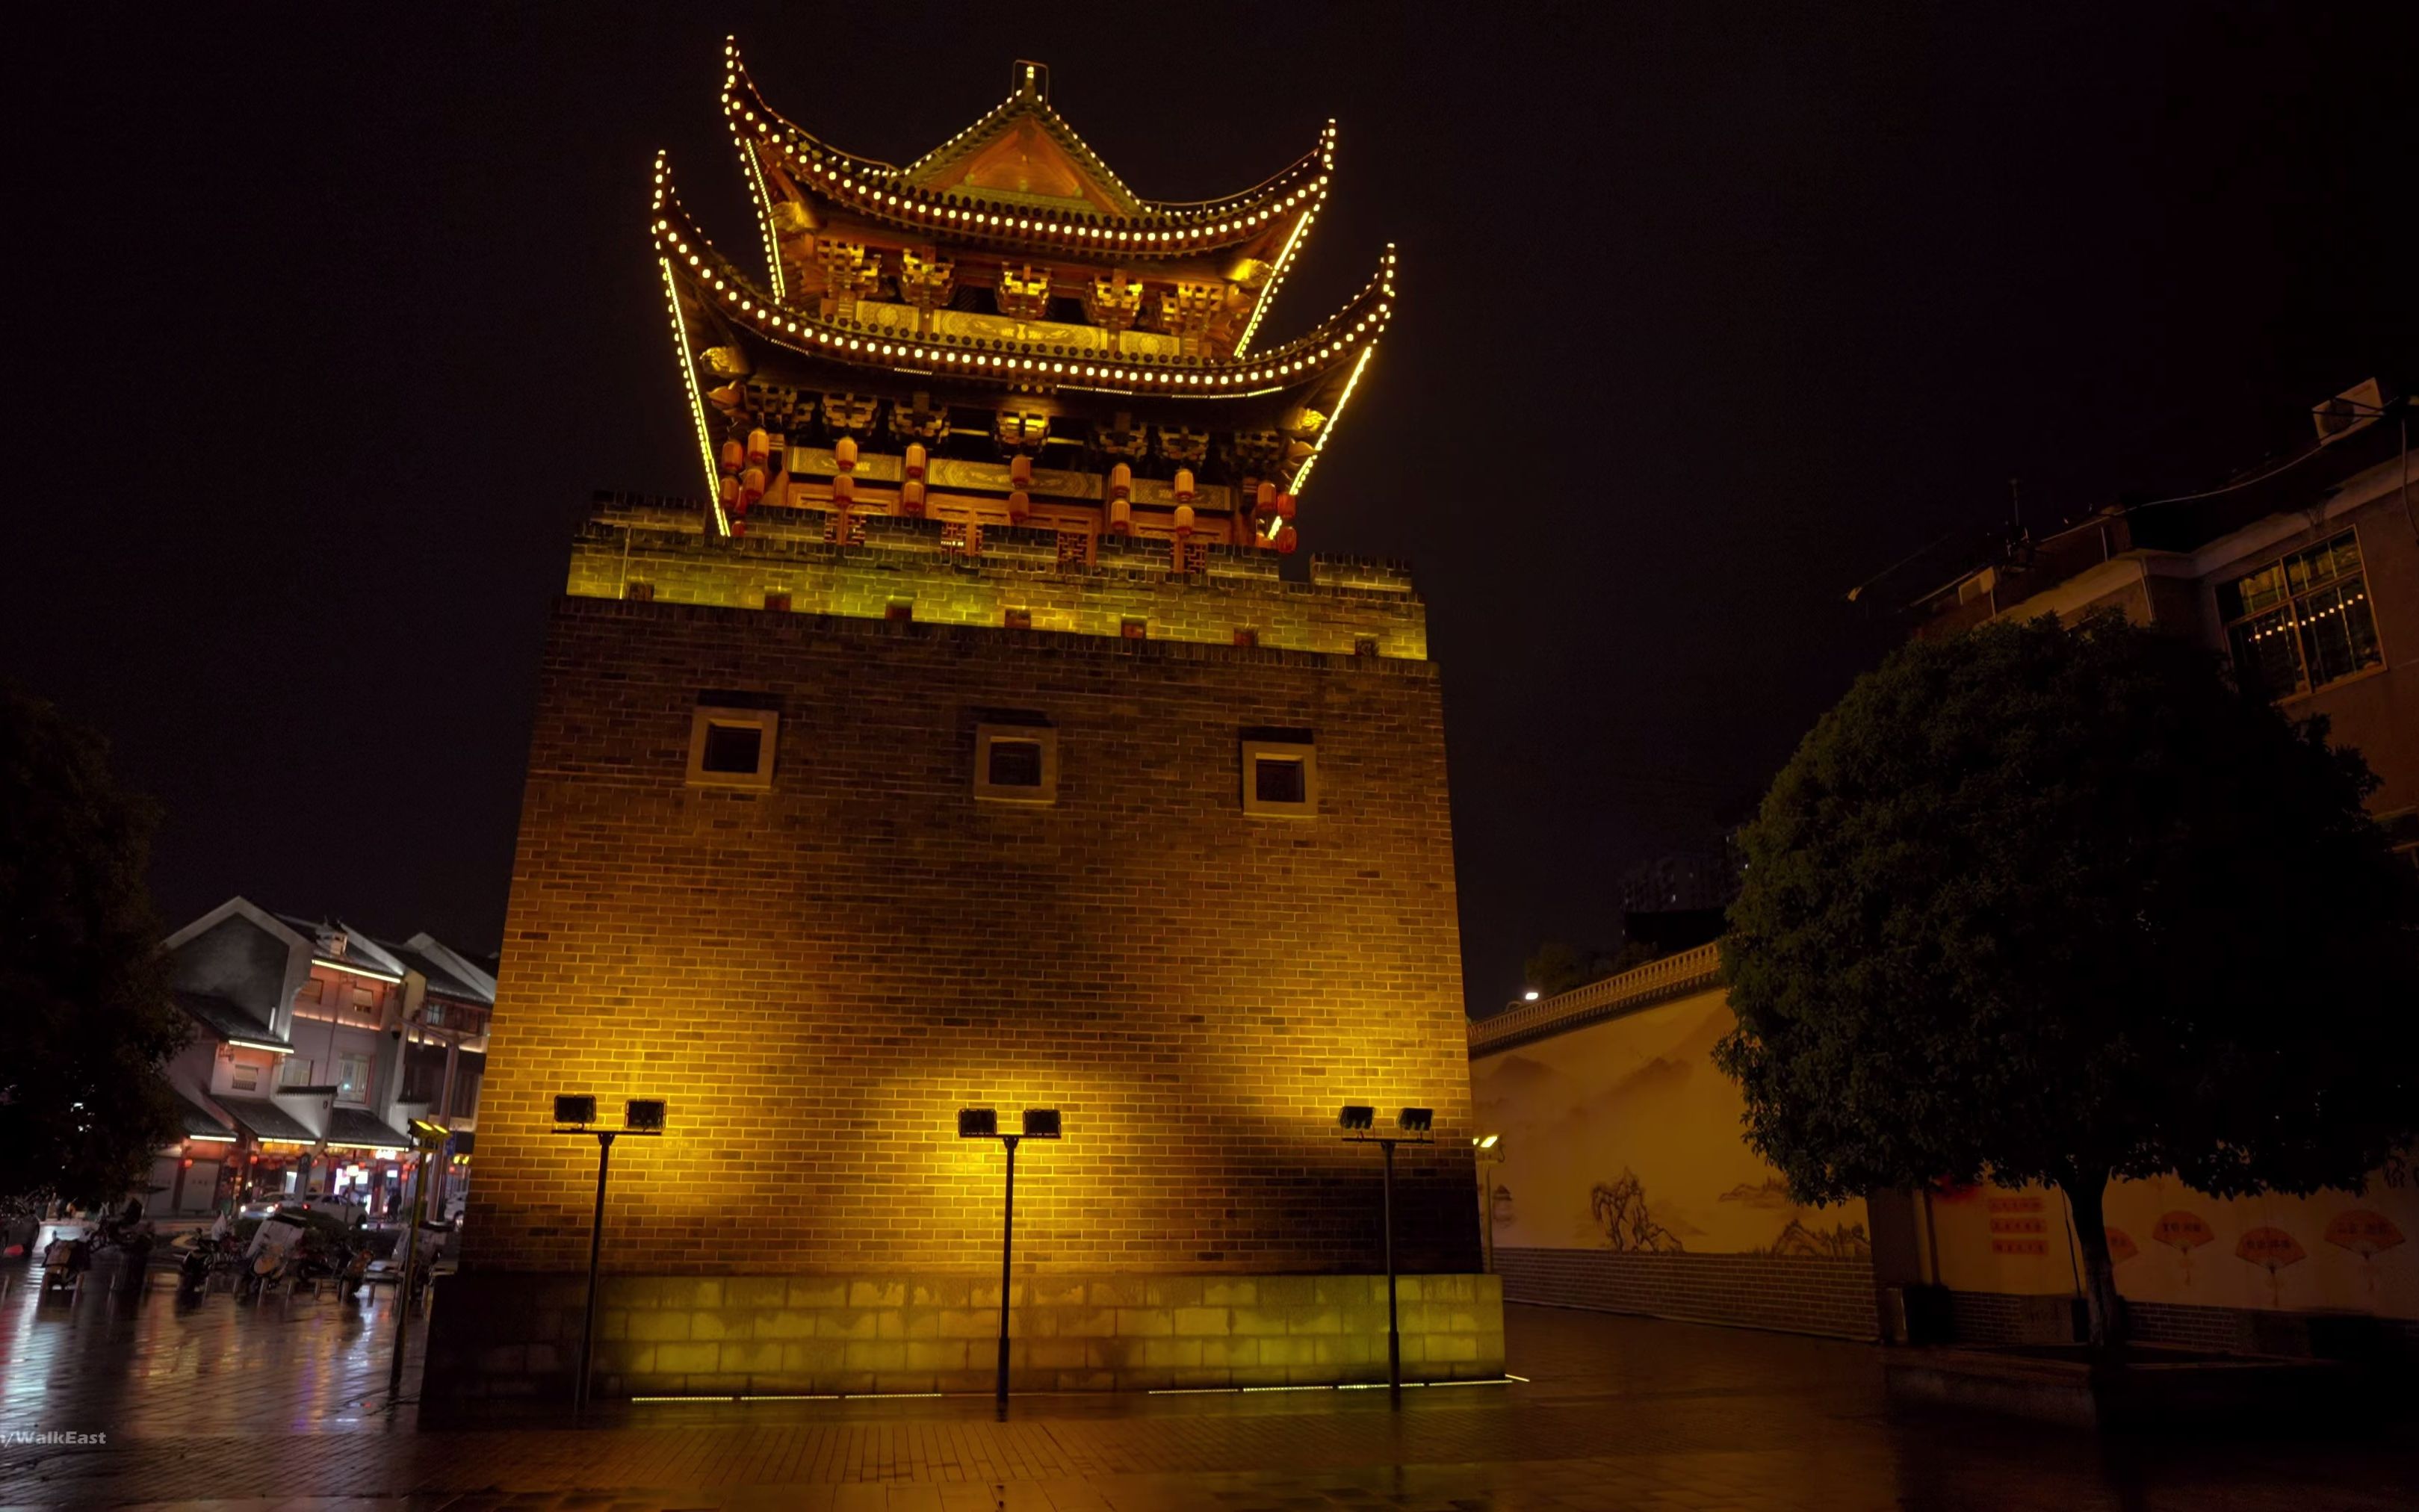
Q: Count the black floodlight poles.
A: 3